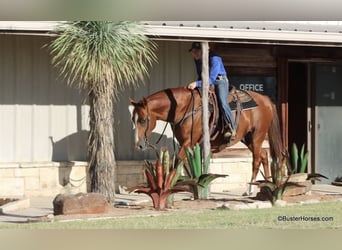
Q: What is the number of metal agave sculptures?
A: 4